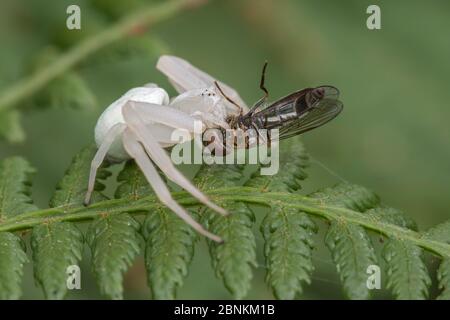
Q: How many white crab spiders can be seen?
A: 1